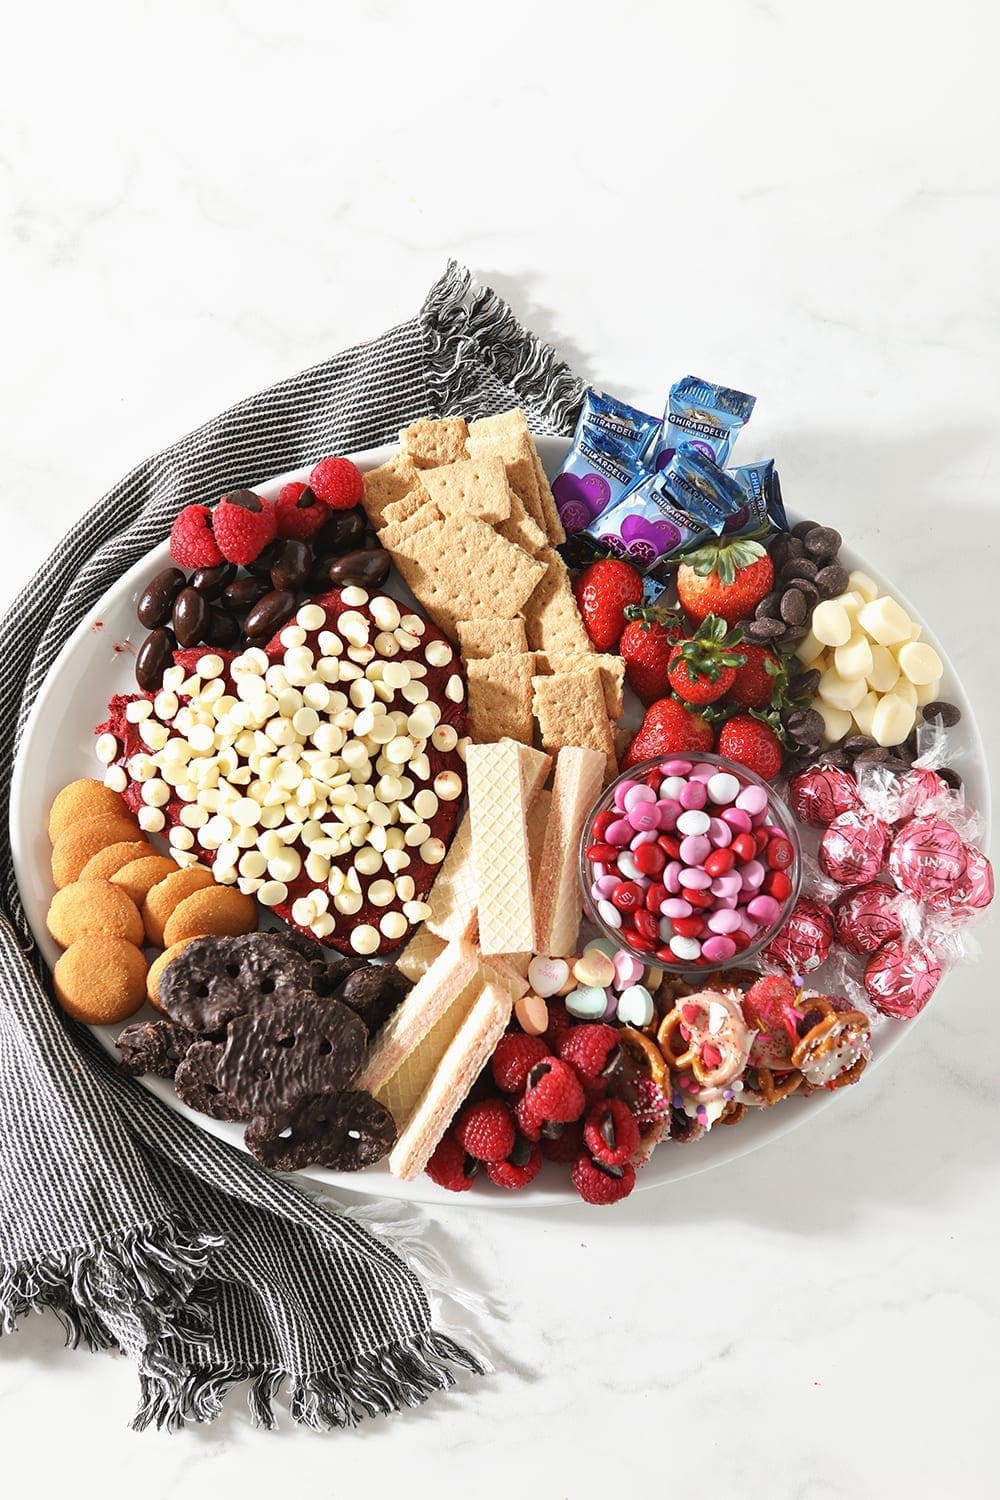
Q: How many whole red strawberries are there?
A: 7